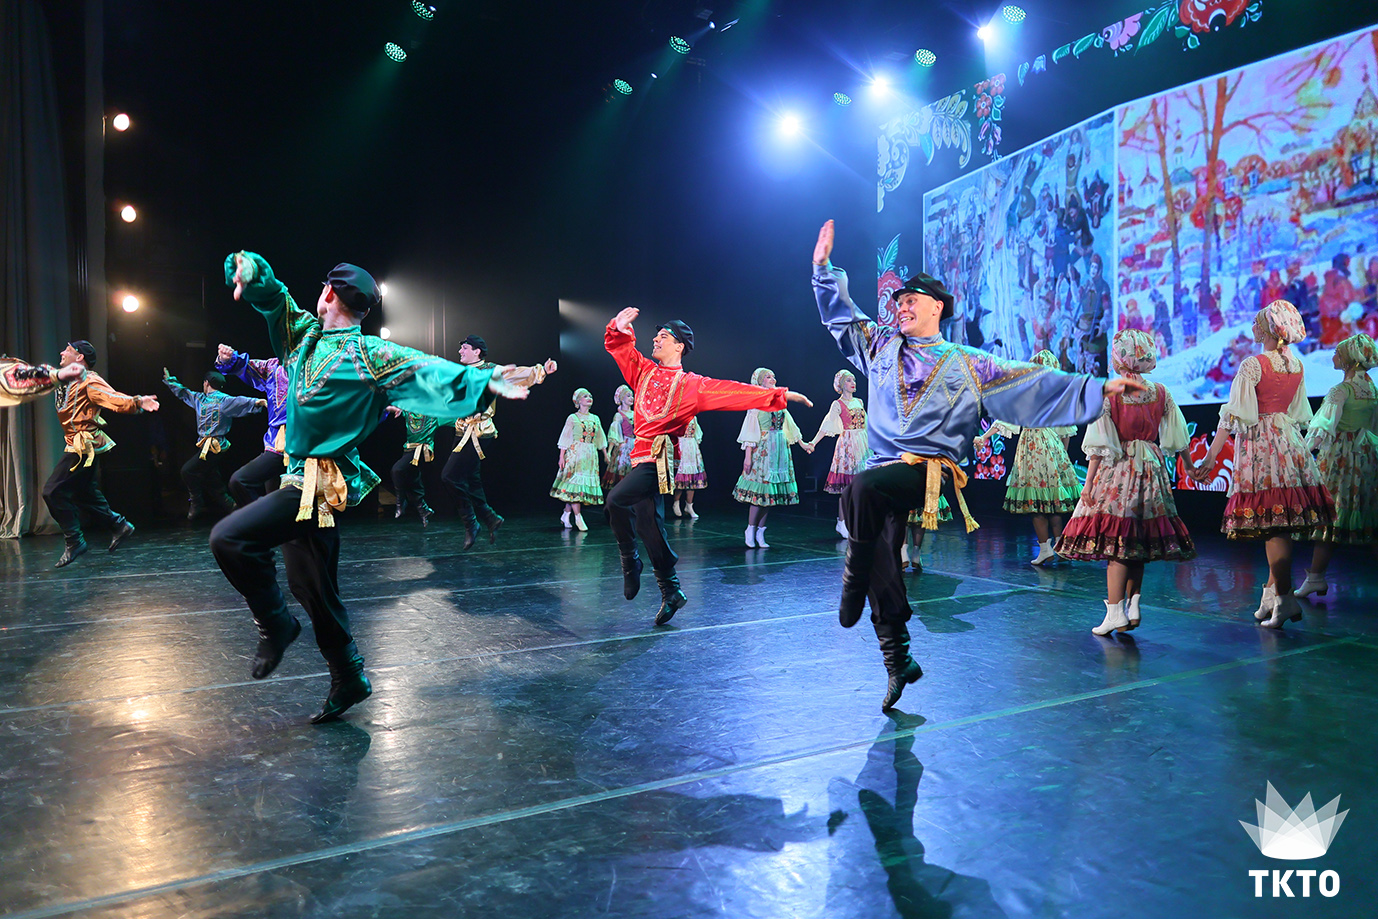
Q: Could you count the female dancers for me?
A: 10